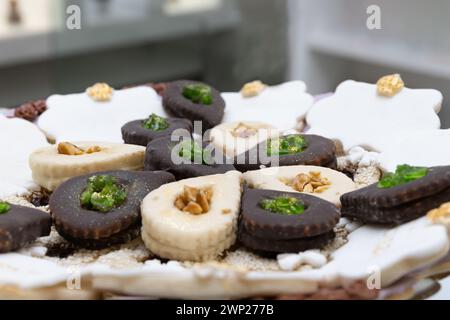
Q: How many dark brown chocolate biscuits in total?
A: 8